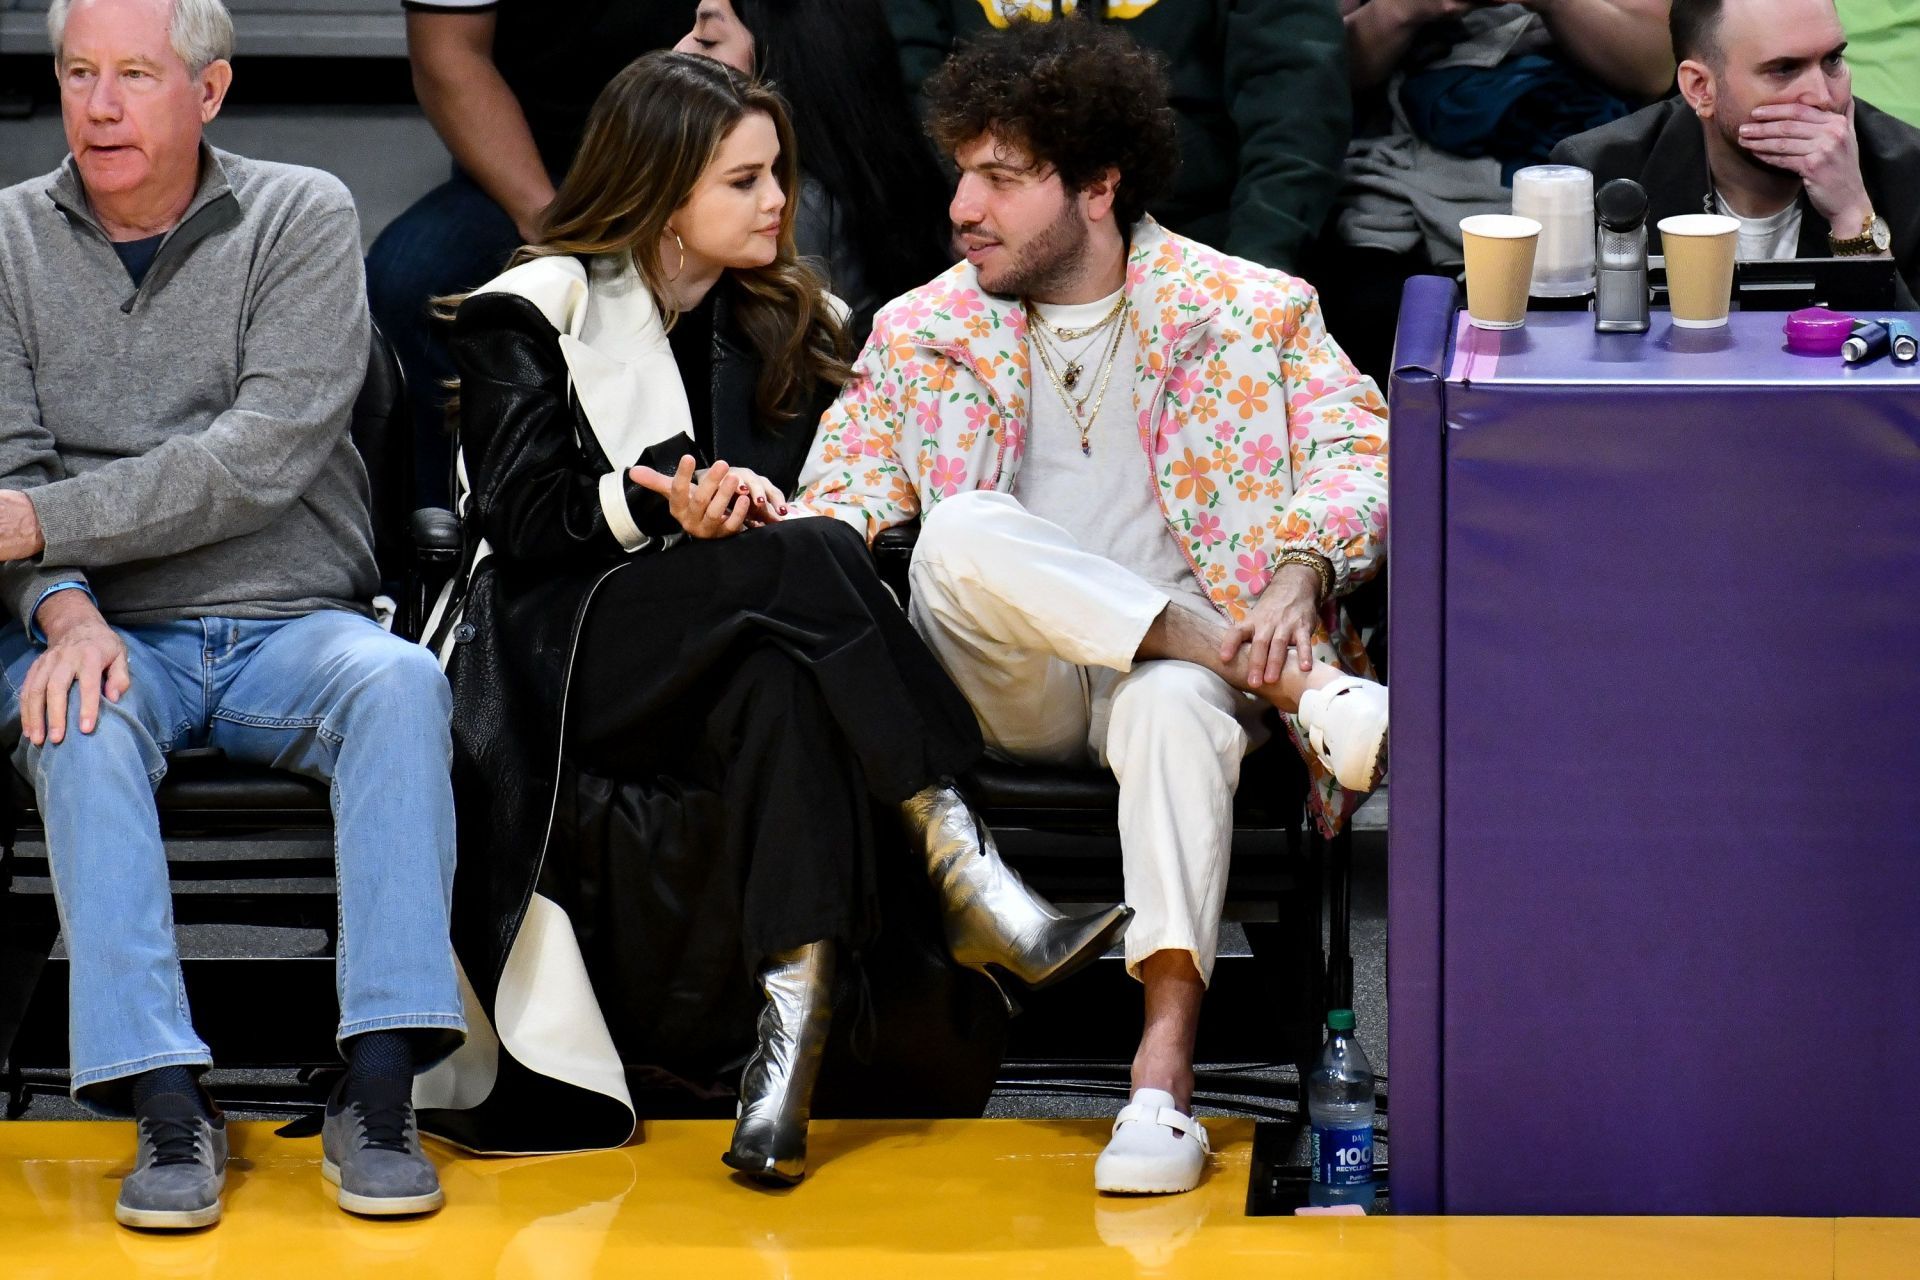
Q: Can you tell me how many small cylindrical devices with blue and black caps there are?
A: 2